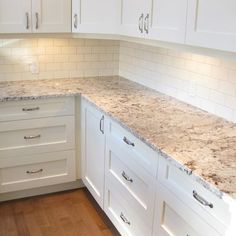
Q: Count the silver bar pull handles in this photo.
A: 13